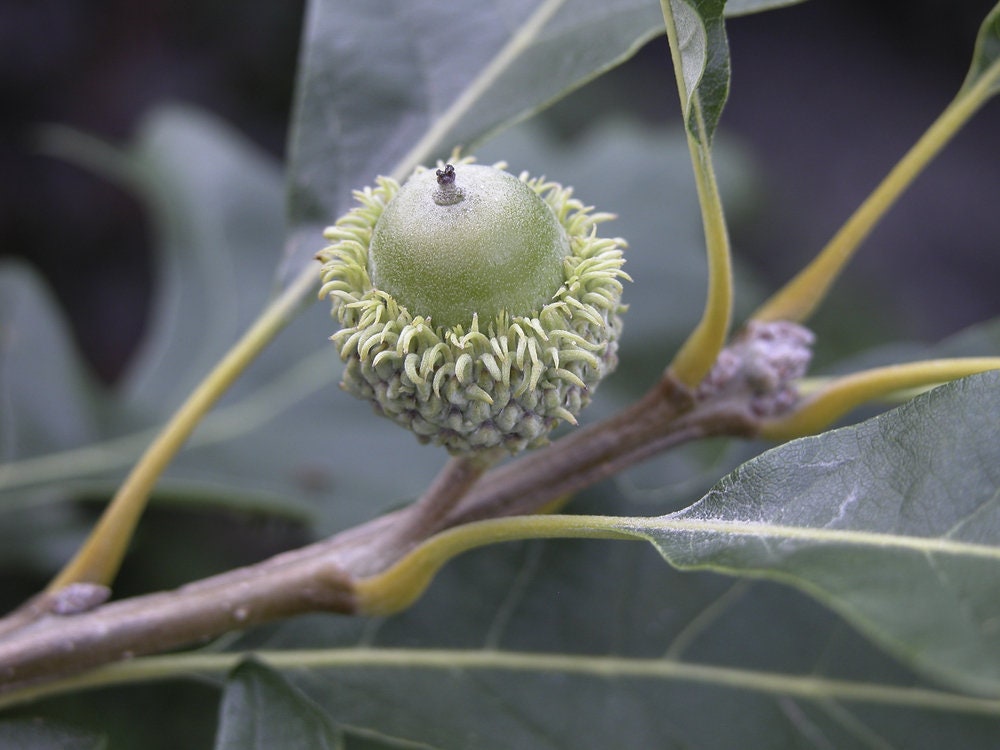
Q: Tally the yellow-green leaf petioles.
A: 5